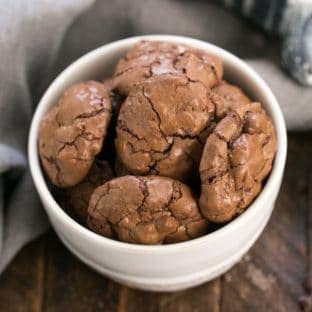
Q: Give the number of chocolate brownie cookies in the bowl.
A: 7